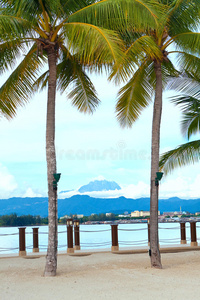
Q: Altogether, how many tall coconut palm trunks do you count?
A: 2